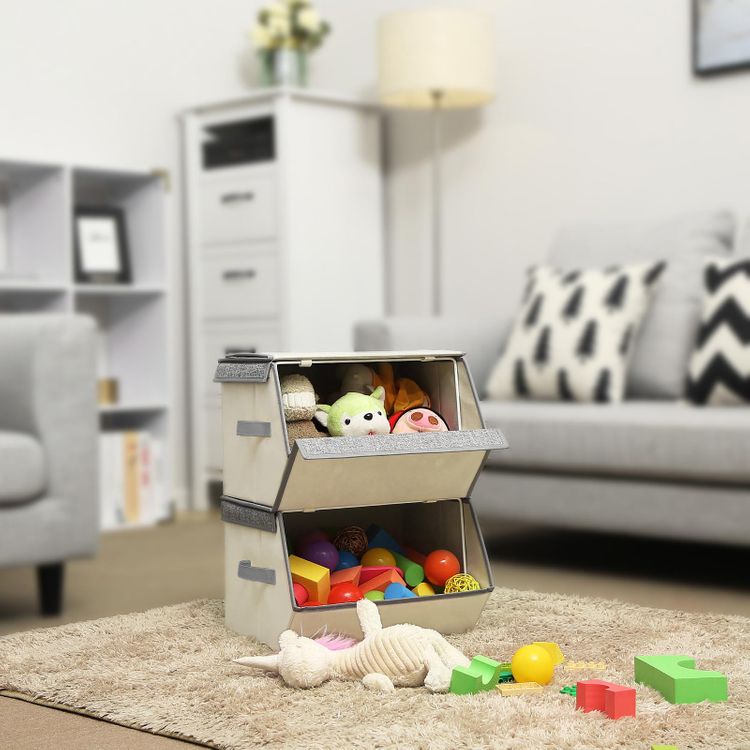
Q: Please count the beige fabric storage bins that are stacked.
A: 2